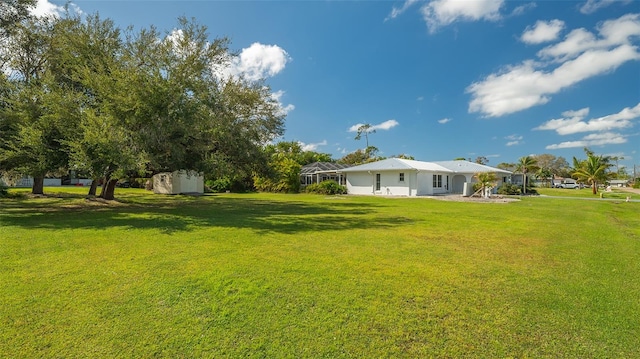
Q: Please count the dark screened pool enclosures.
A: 1